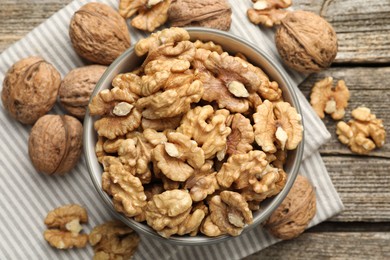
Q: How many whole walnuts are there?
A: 7